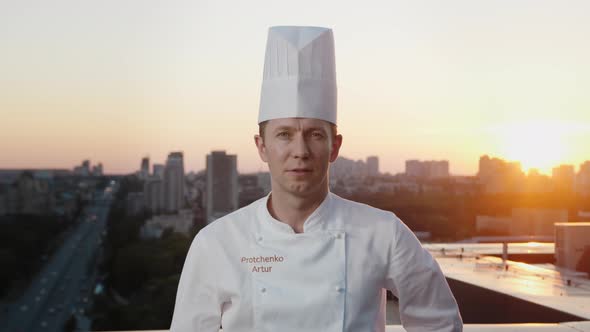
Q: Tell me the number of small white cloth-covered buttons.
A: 4